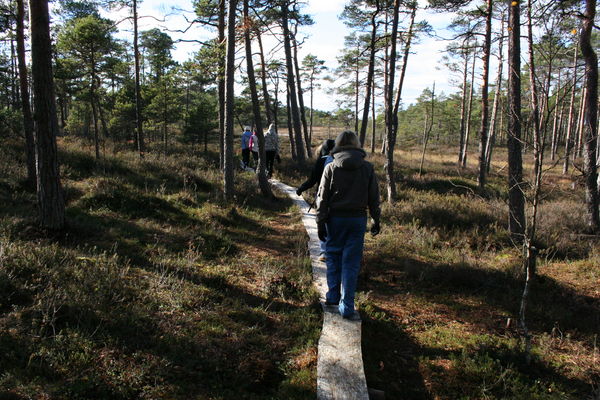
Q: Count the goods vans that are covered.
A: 0